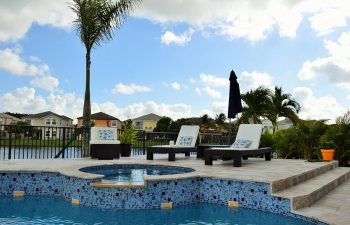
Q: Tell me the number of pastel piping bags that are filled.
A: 0